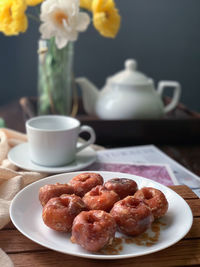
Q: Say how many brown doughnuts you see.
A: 8